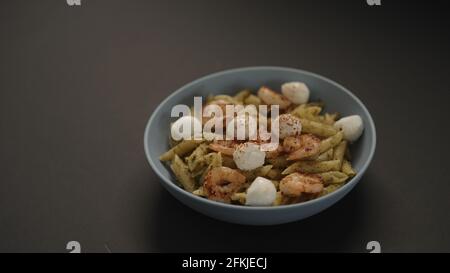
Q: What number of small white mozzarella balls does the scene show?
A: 7